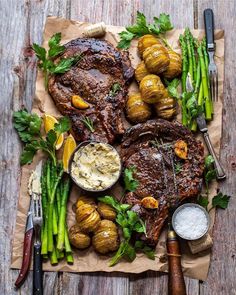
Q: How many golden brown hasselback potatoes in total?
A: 12